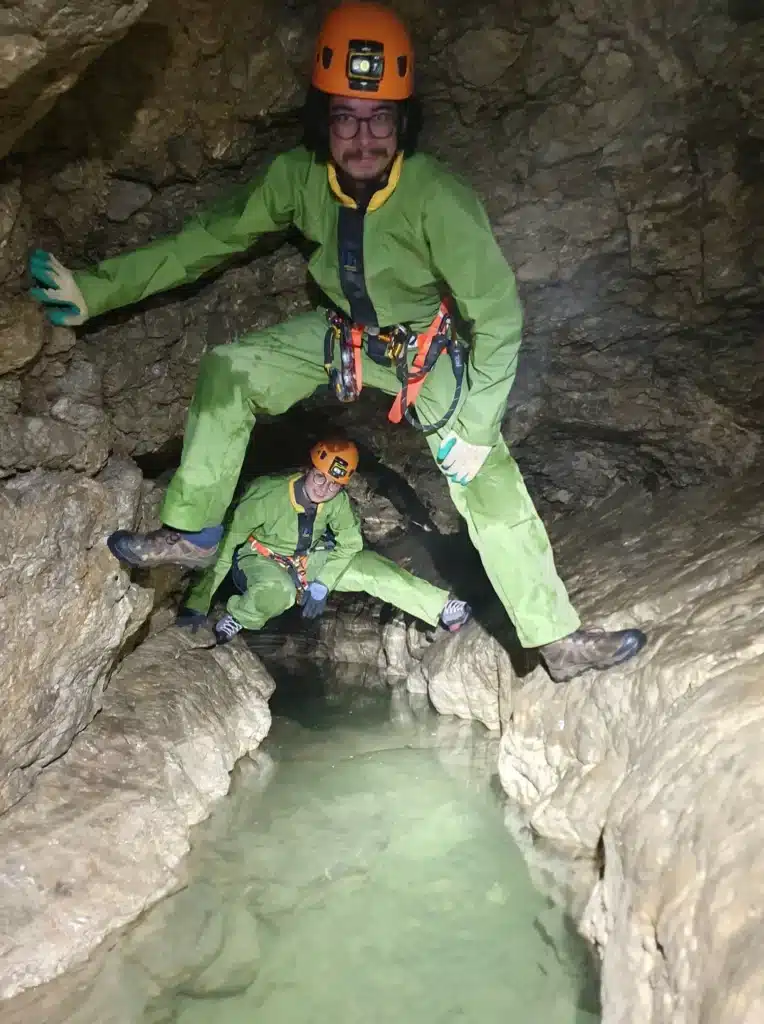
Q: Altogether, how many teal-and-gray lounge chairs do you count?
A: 0